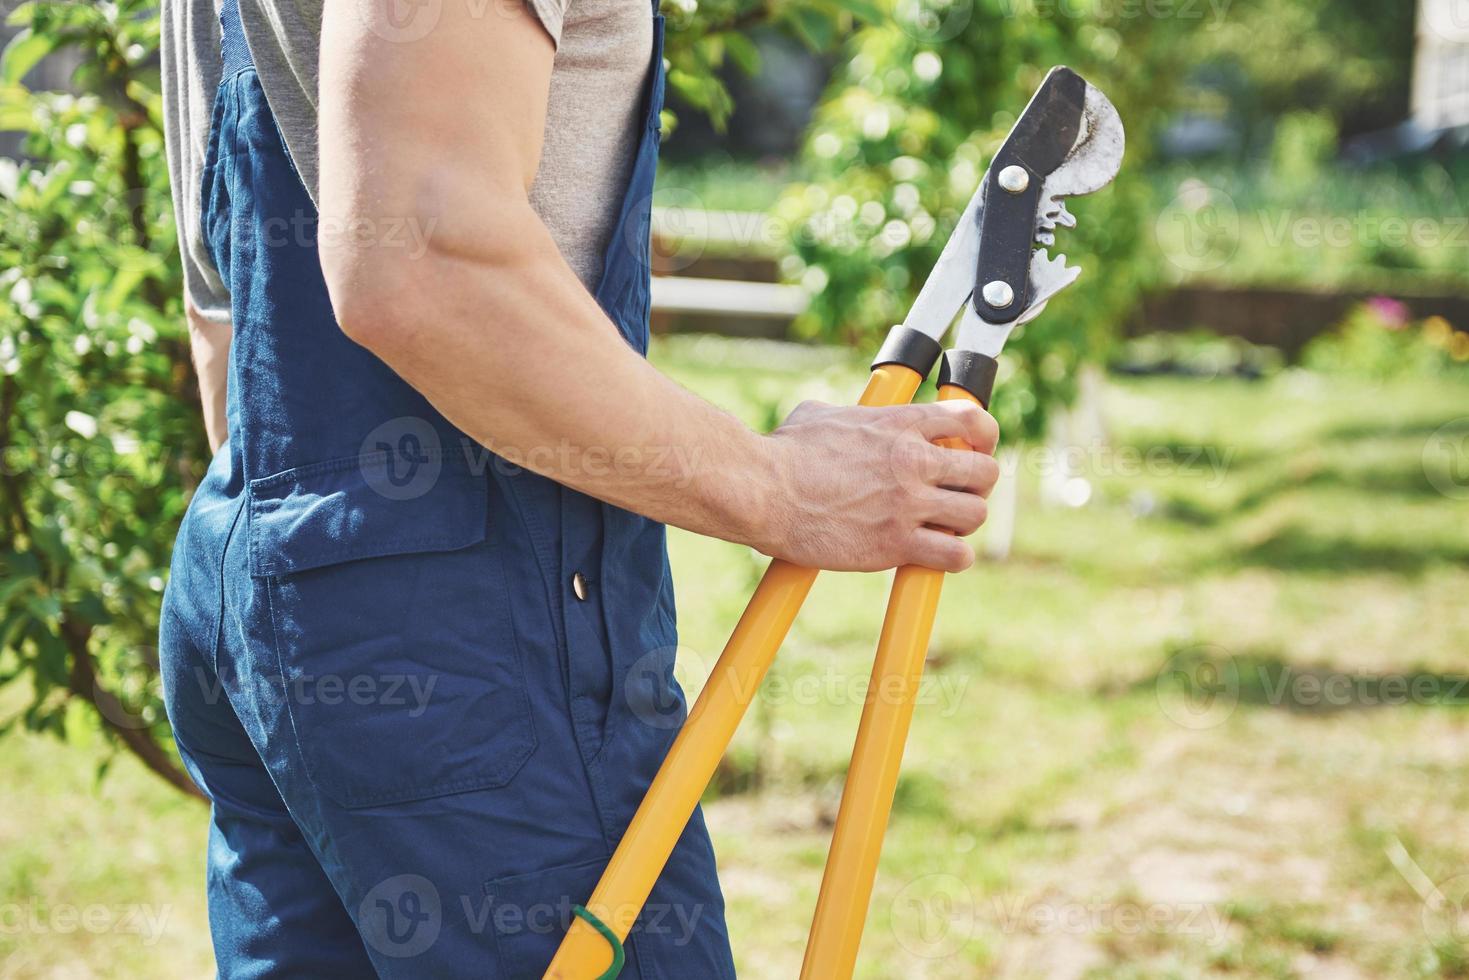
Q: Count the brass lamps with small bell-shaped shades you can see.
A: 0